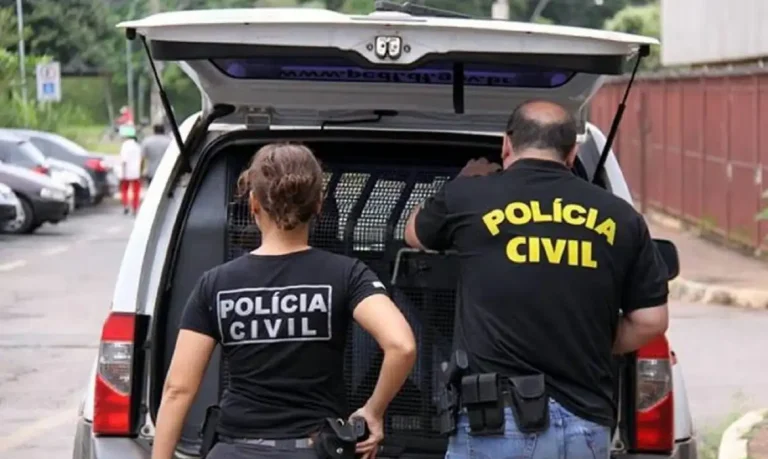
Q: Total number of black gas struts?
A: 2